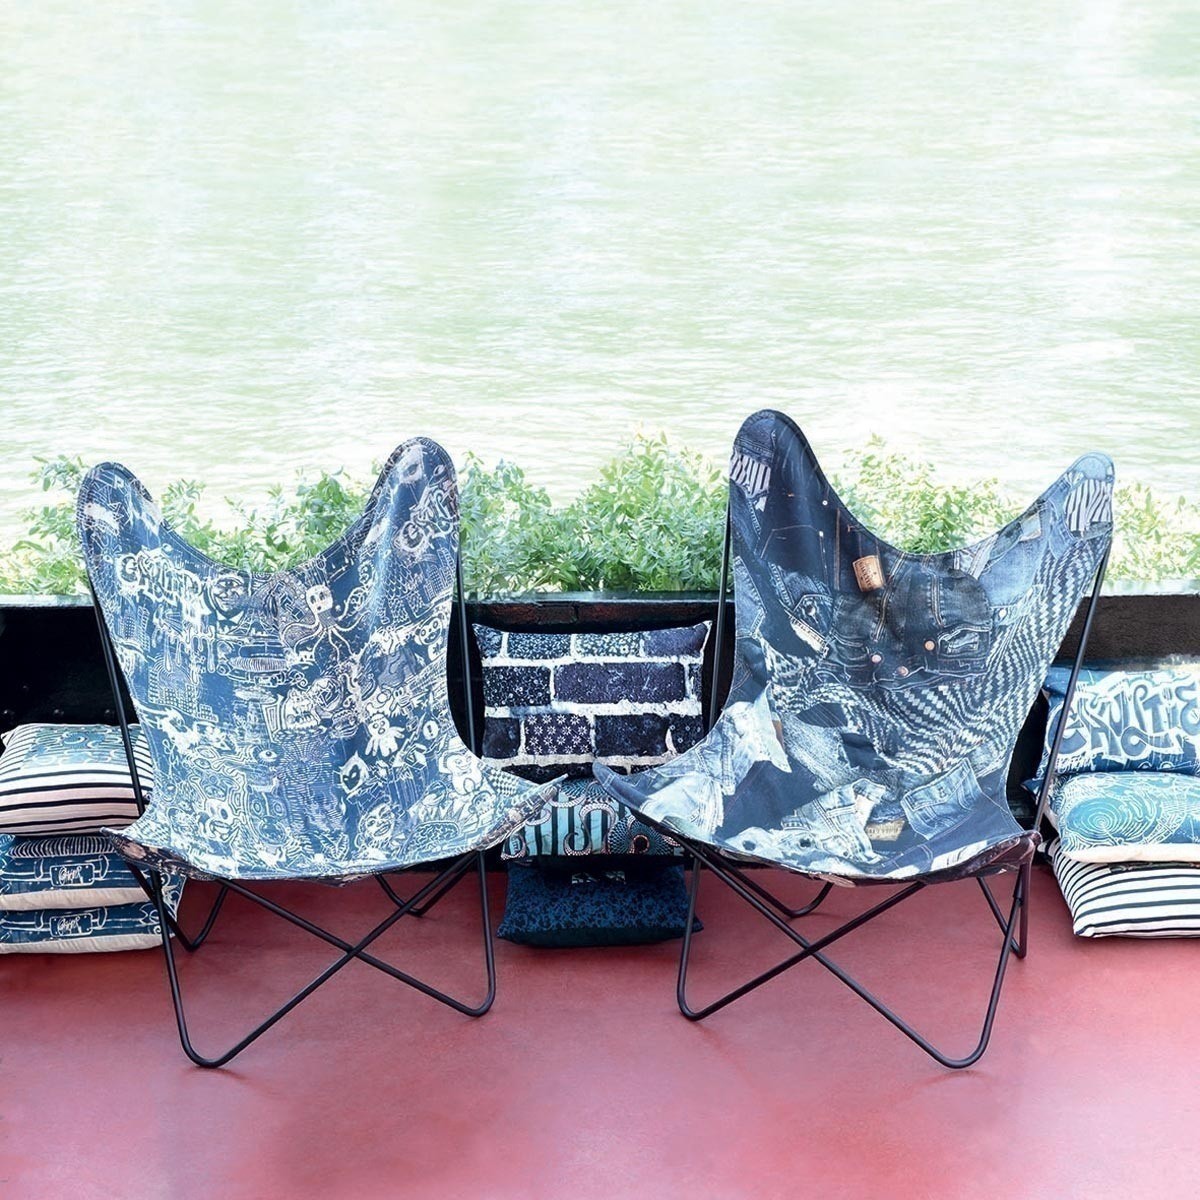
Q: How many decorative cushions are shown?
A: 9